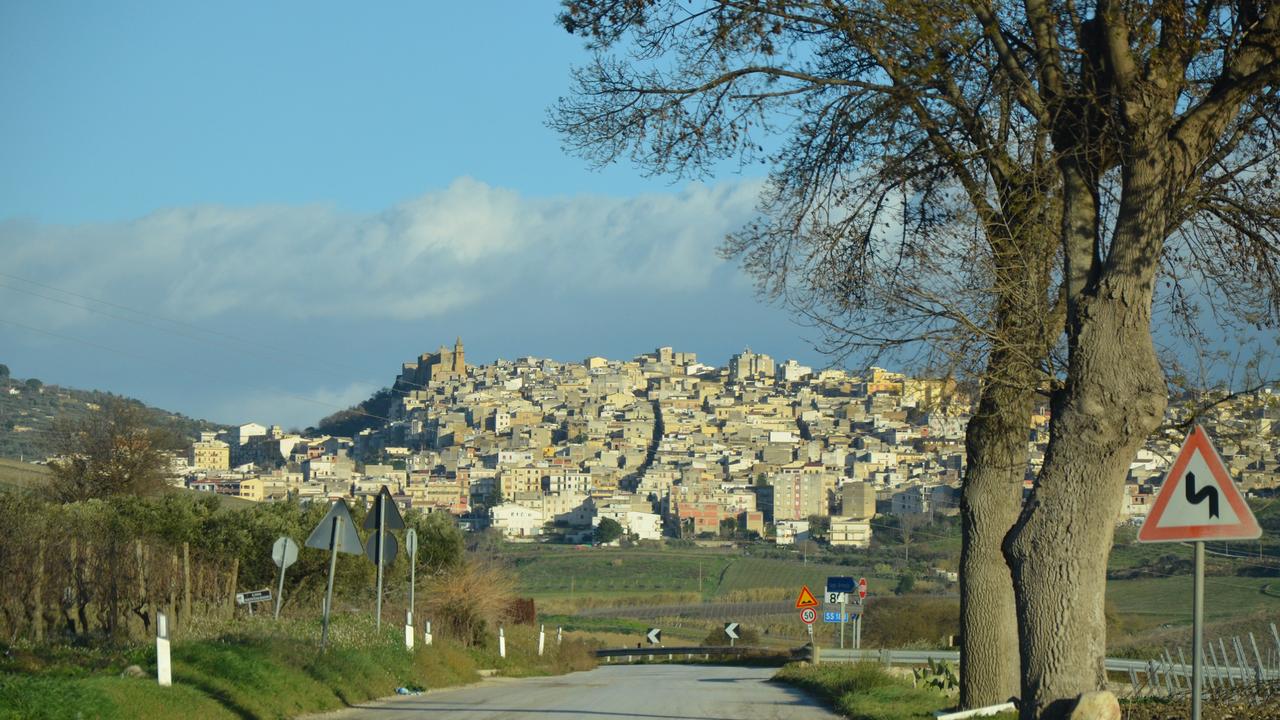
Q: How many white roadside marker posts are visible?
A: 6